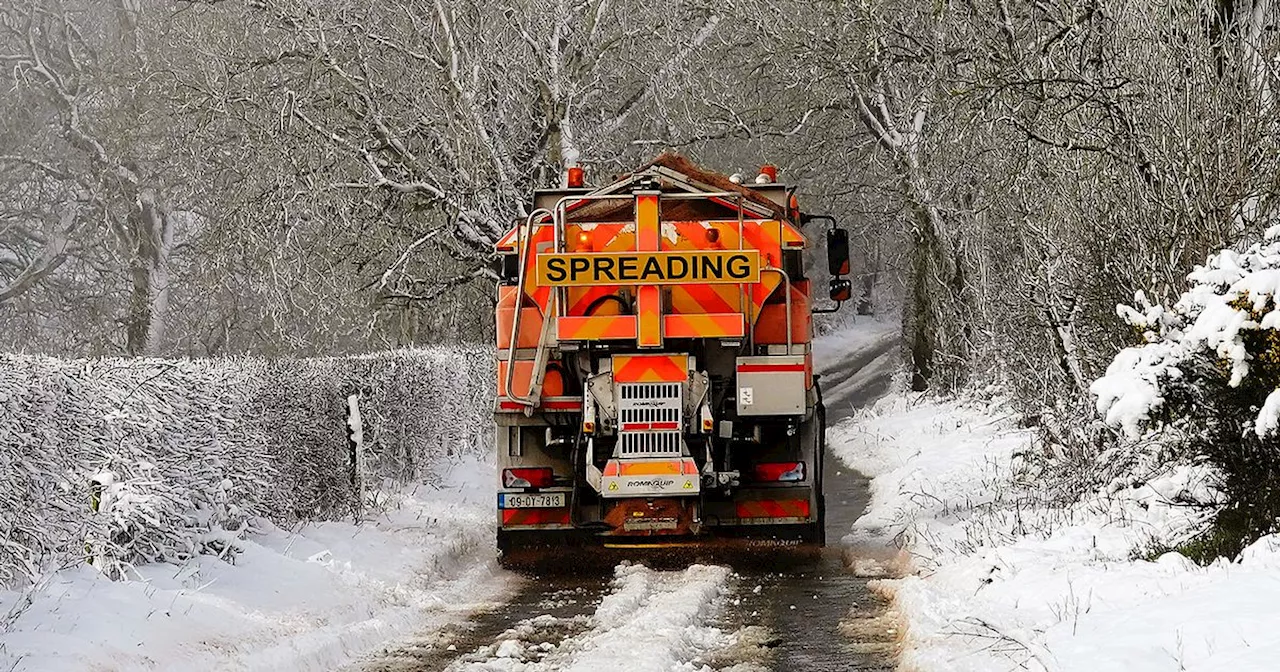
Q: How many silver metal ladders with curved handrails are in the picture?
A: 1